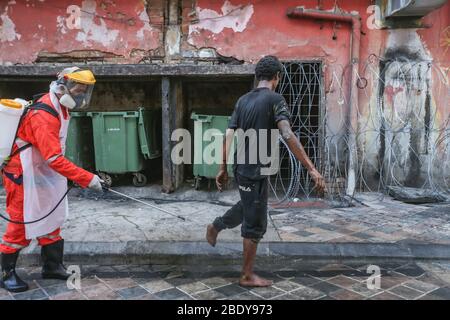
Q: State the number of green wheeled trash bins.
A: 3